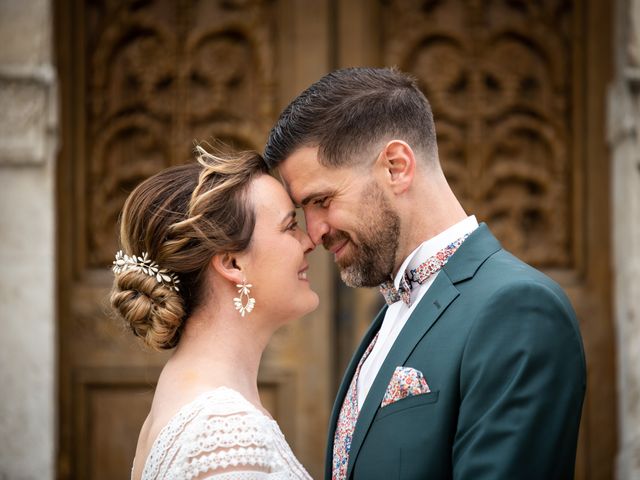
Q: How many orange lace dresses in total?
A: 0